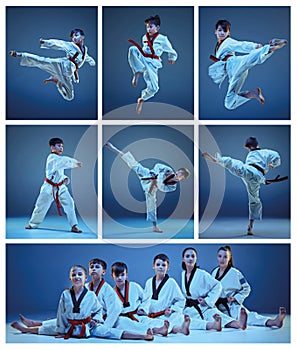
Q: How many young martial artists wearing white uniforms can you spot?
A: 12